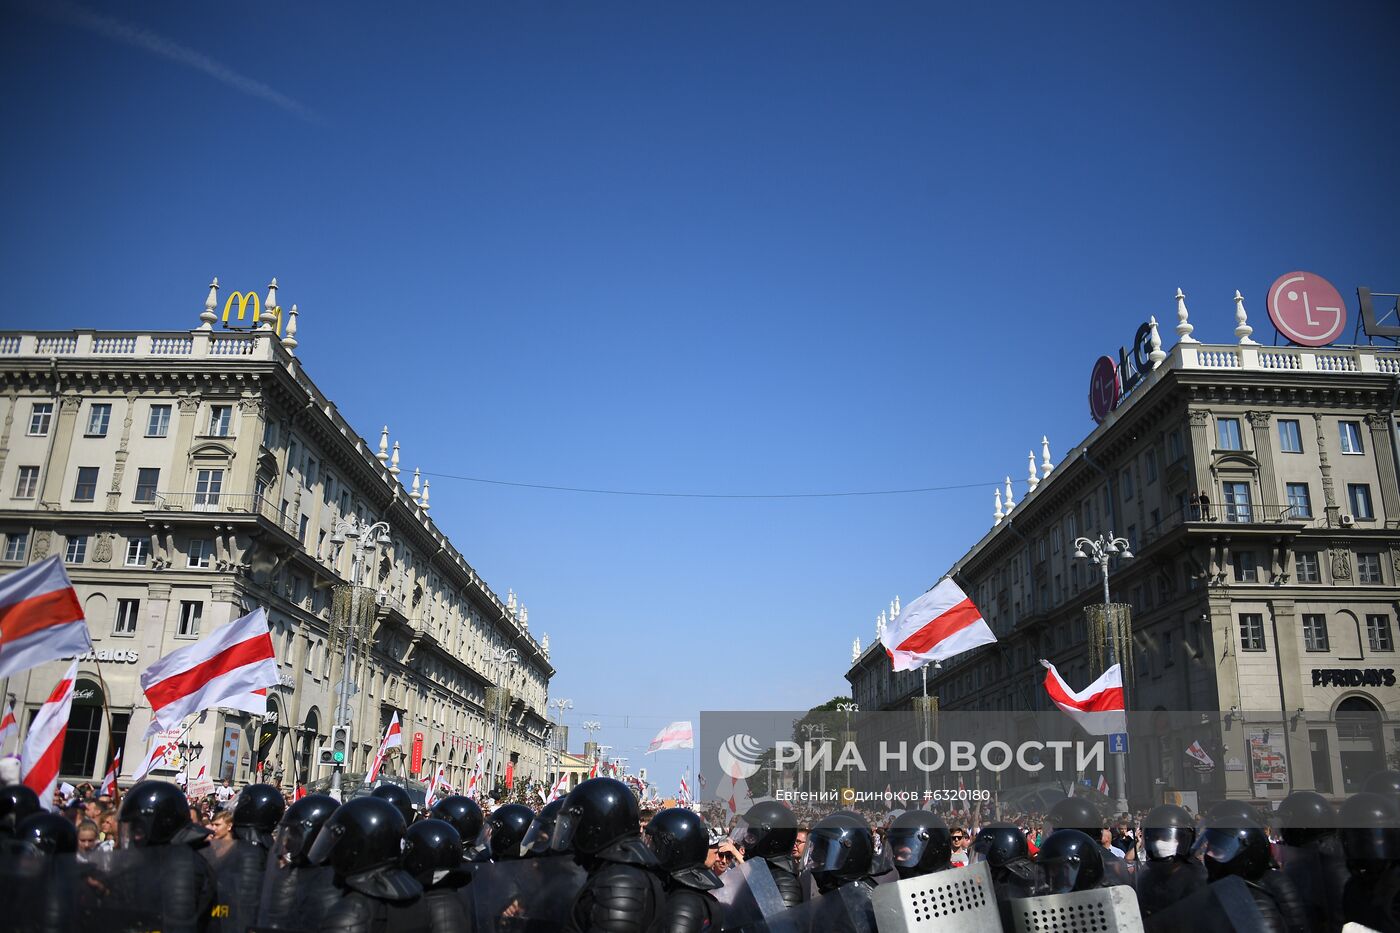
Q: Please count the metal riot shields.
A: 2